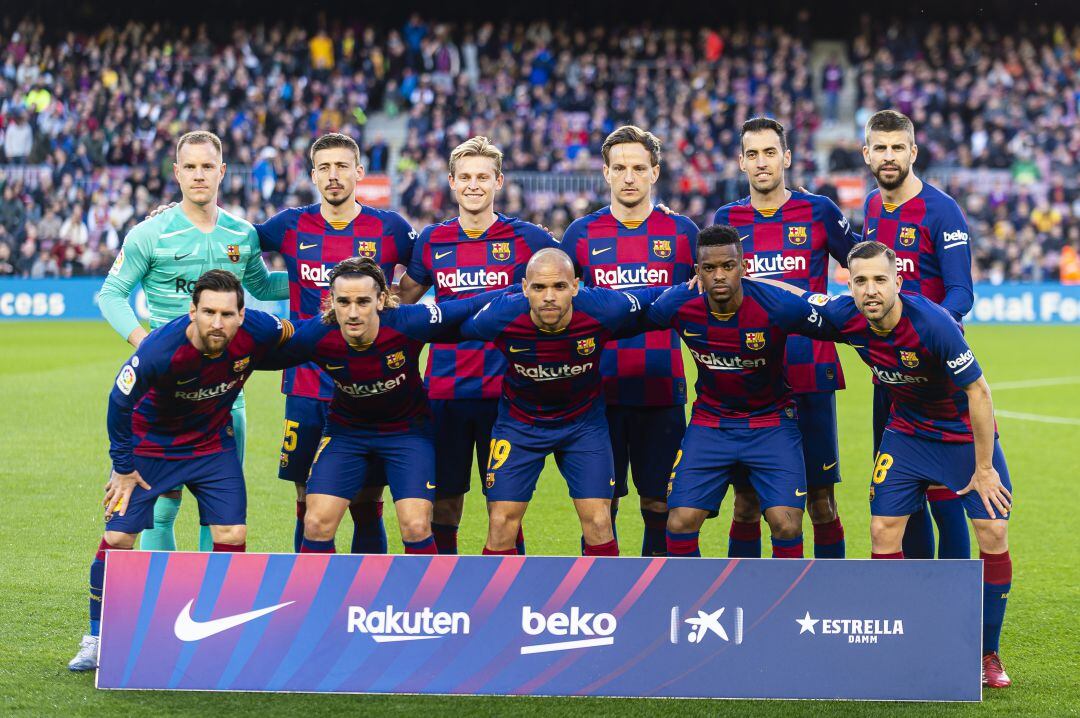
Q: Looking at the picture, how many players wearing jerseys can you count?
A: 11